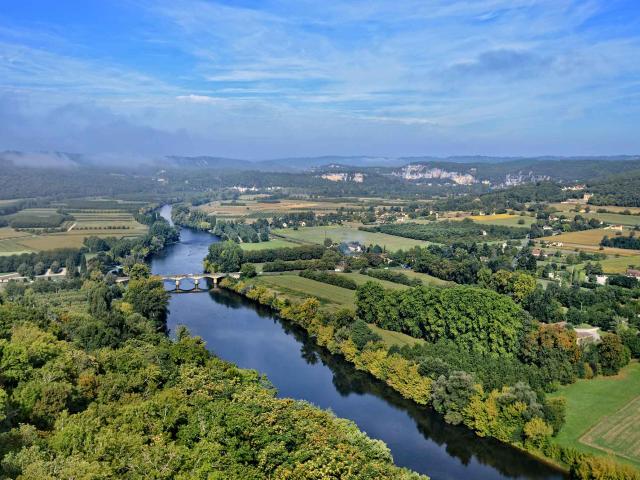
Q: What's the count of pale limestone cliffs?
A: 3